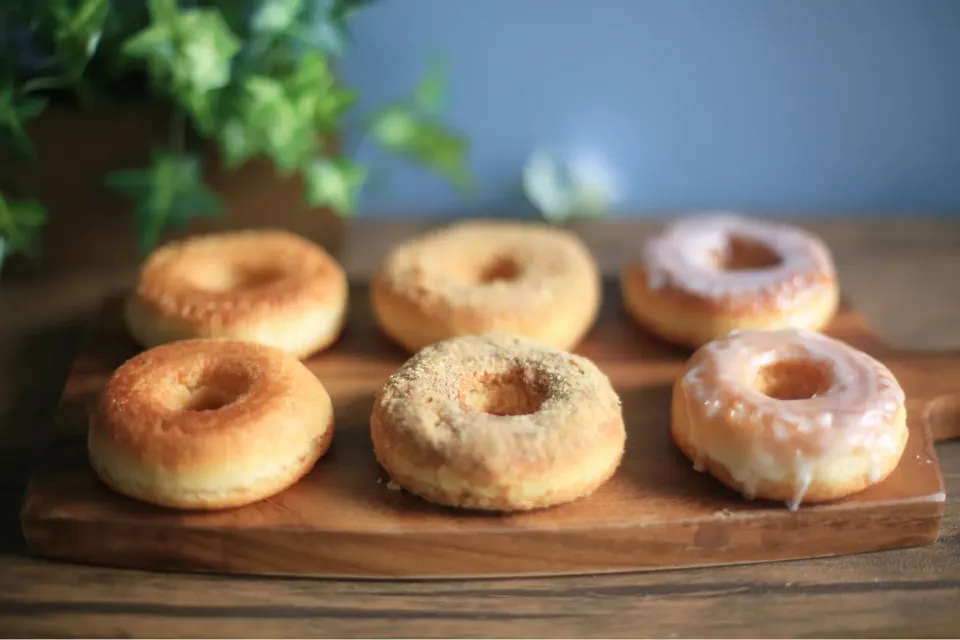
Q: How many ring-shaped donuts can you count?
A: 6